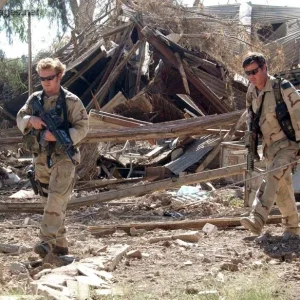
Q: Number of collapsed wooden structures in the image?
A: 1